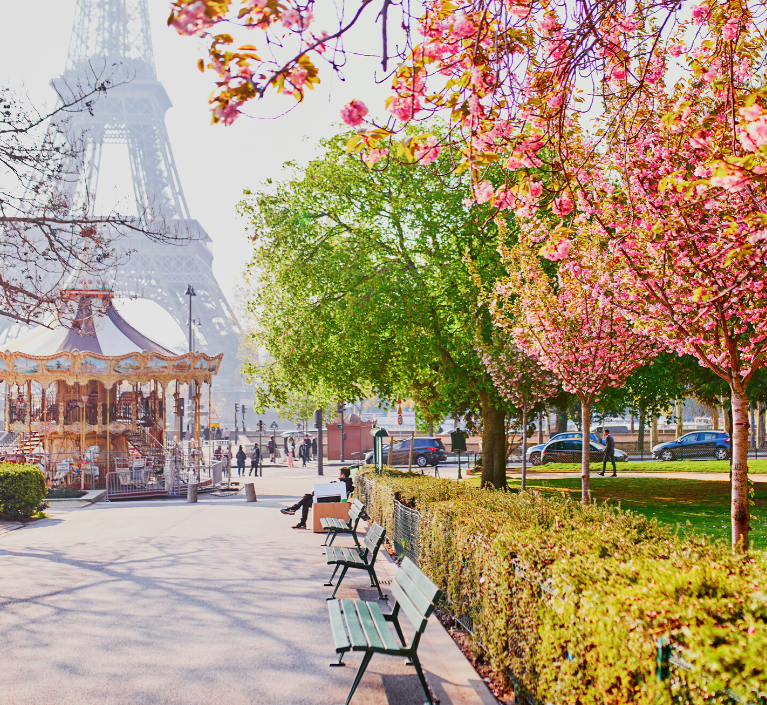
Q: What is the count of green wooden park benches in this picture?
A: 3